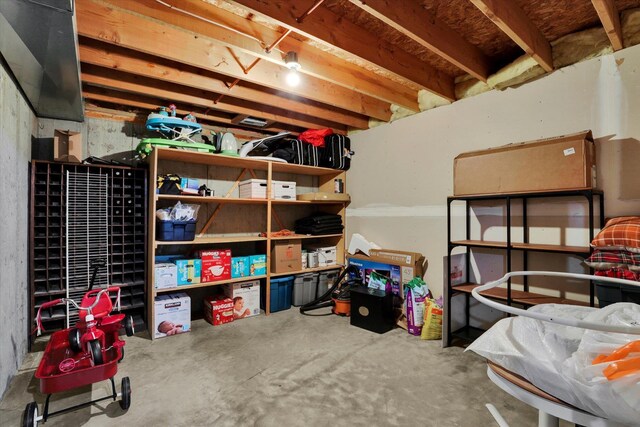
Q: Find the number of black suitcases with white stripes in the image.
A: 3